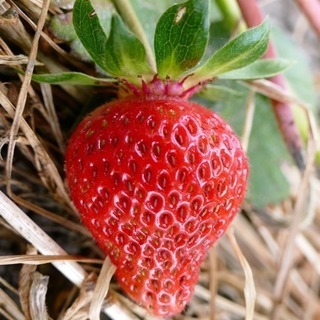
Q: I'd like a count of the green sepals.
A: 6